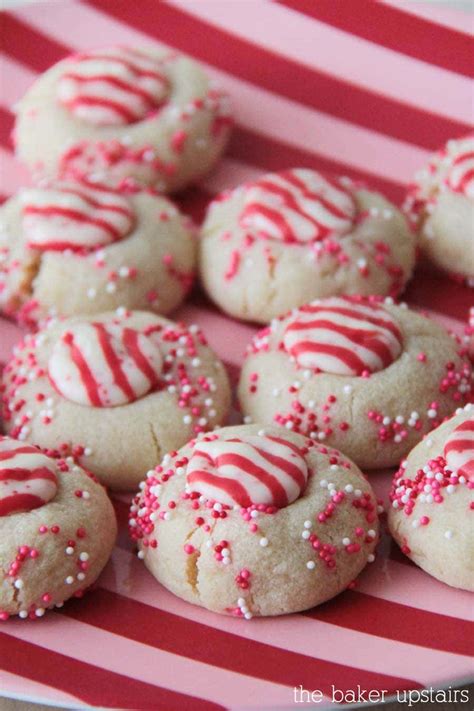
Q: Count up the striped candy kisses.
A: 9